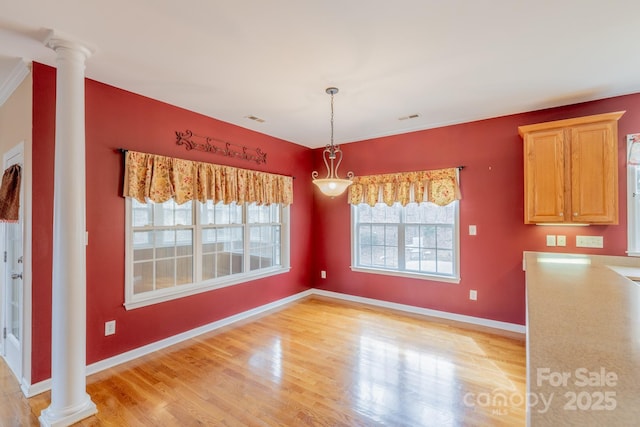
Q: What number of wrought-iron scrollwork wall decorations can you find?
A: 1